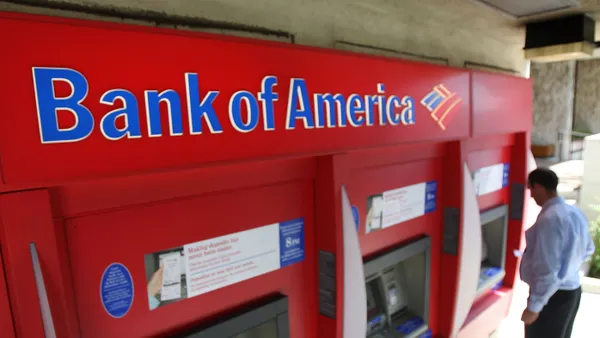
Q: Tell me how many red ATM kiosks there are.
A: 3